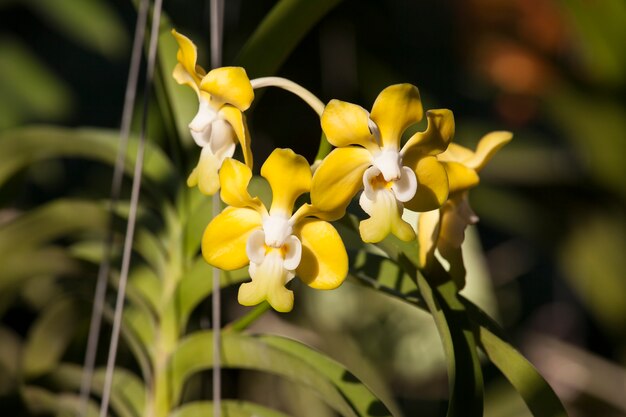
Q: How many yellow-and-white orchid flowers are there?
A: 4